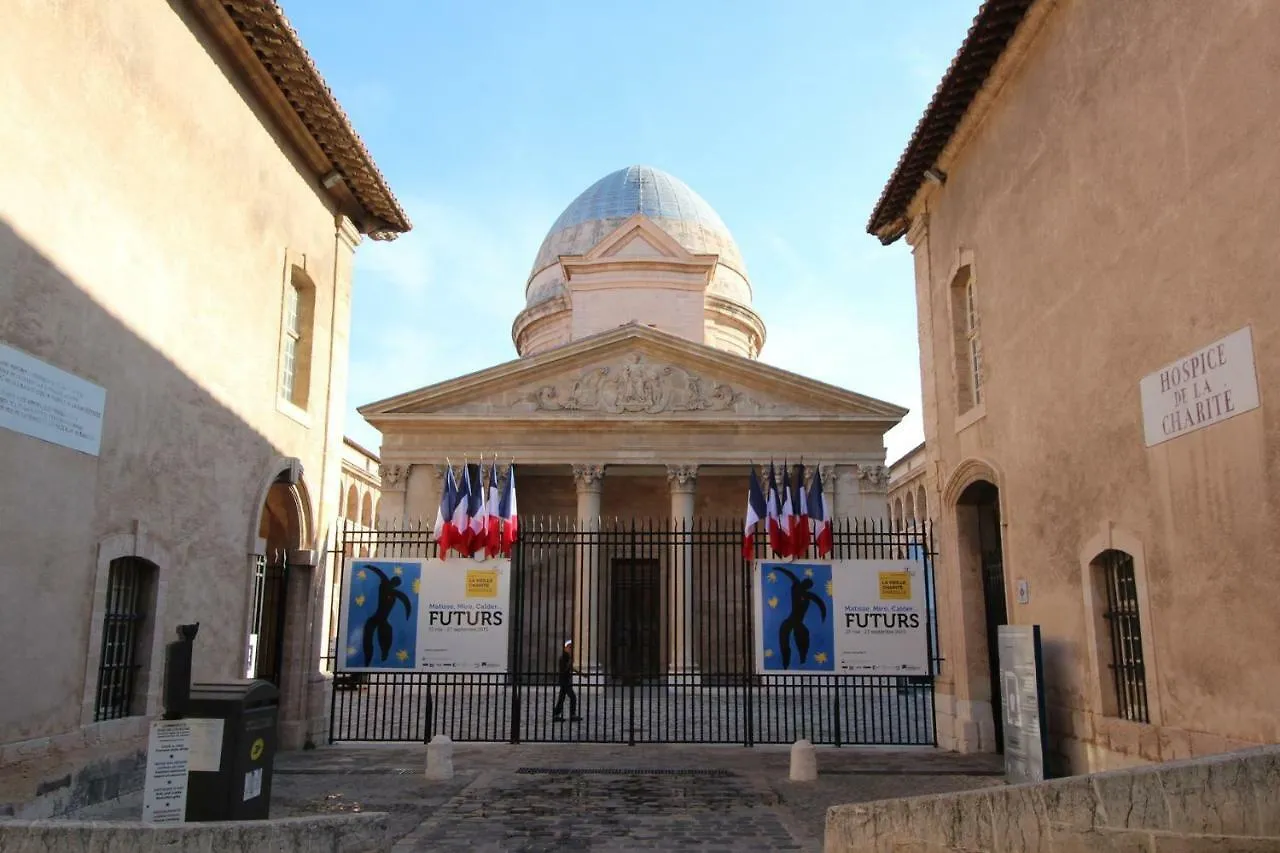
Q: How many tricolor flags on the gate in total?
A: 10